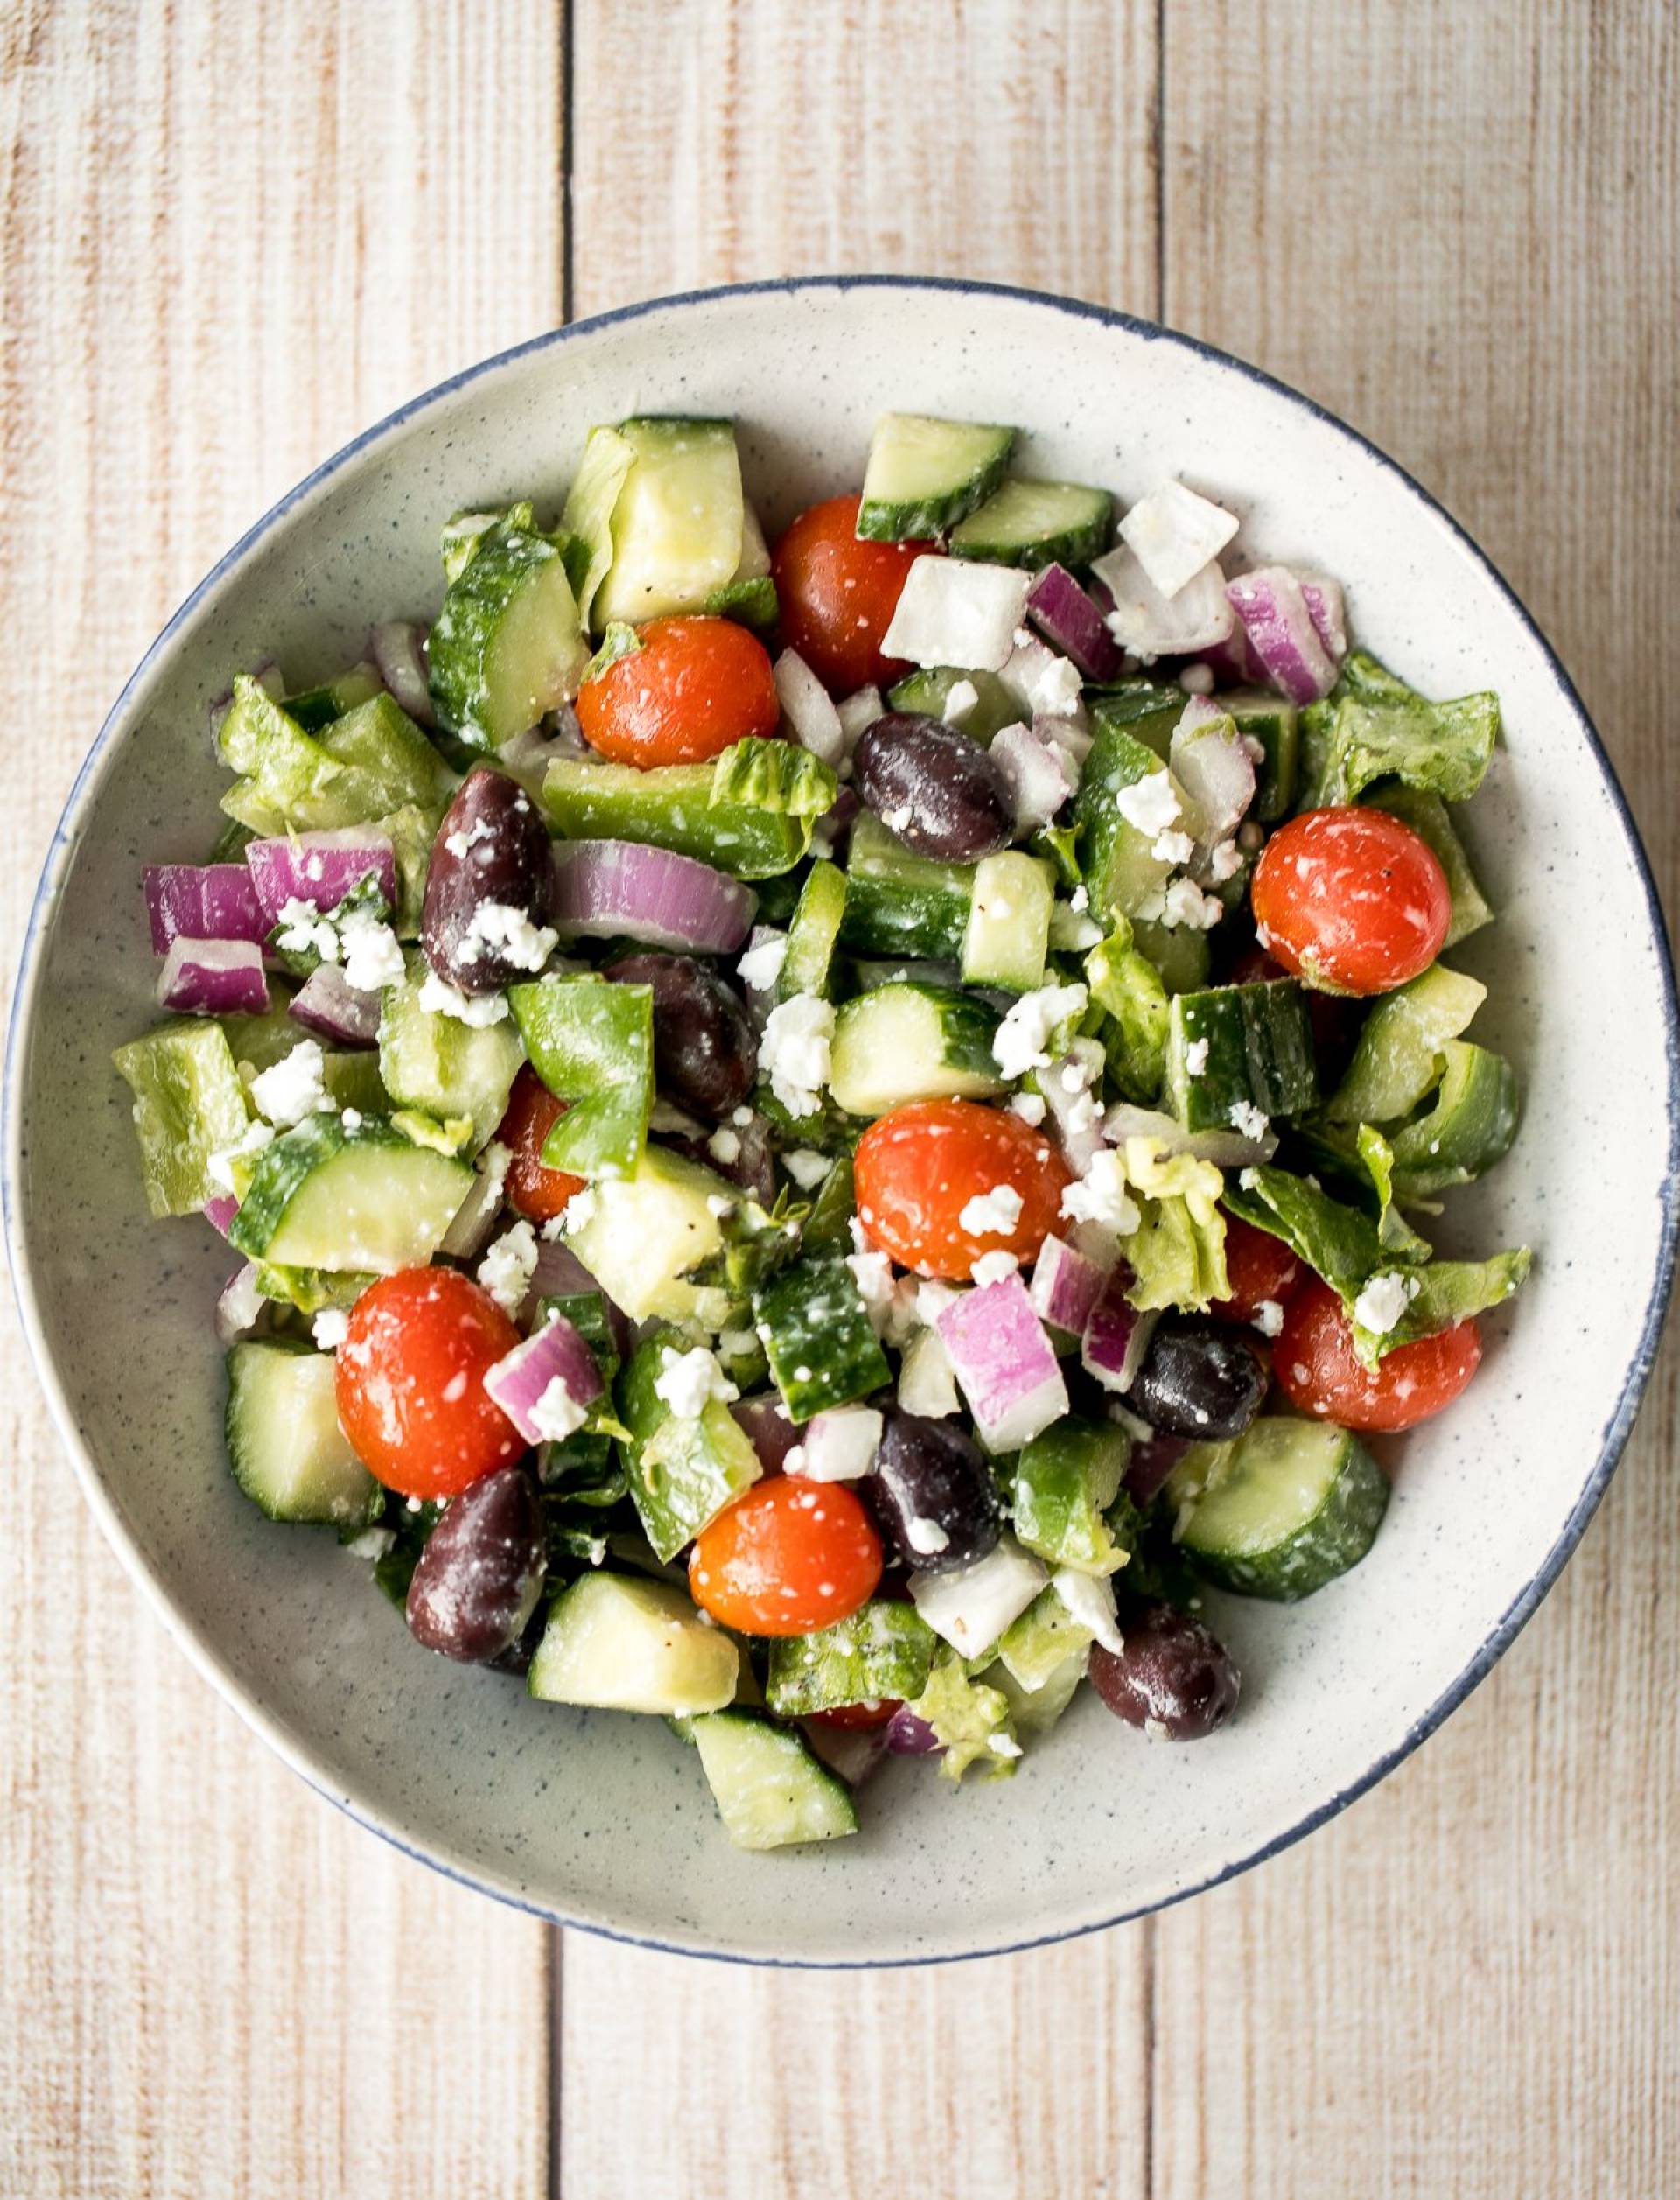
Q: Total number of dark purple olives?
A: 7